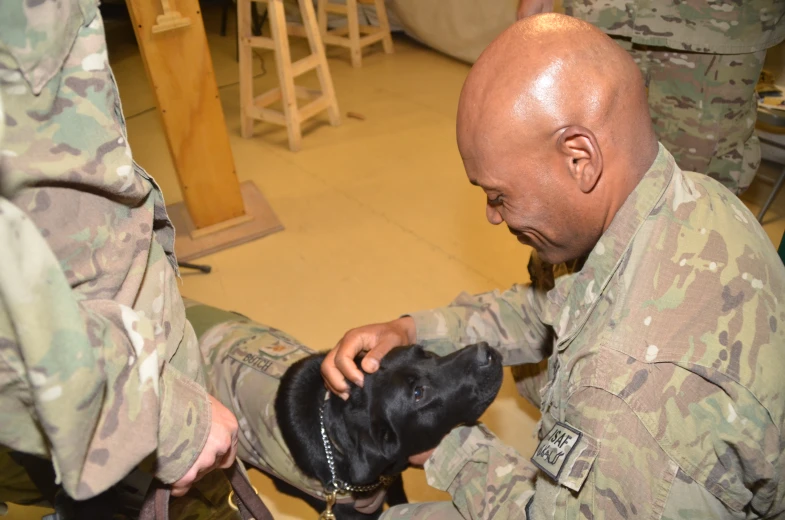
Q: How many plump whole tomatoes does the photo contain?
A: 0